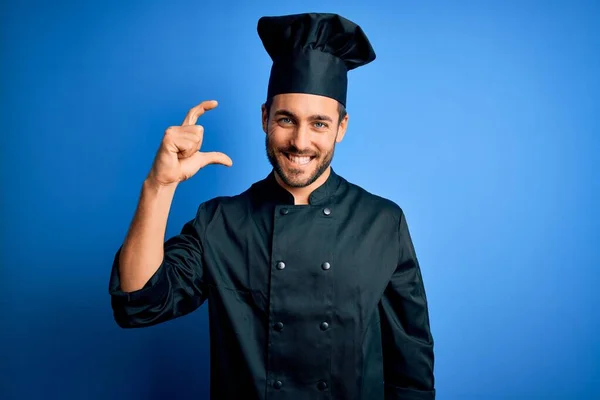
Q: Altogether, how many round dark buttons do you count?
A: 8